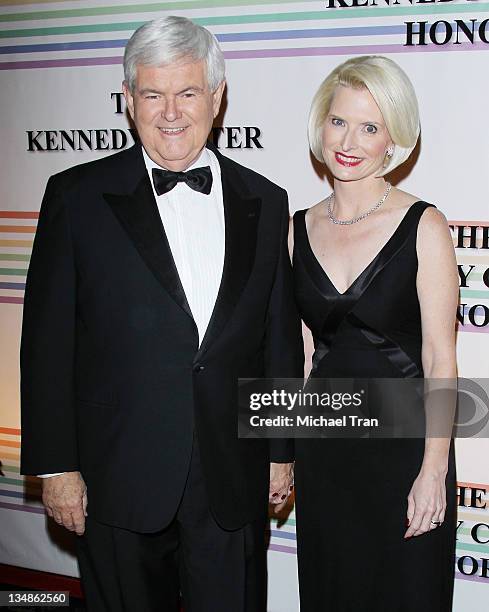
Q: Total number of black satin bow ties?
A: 1